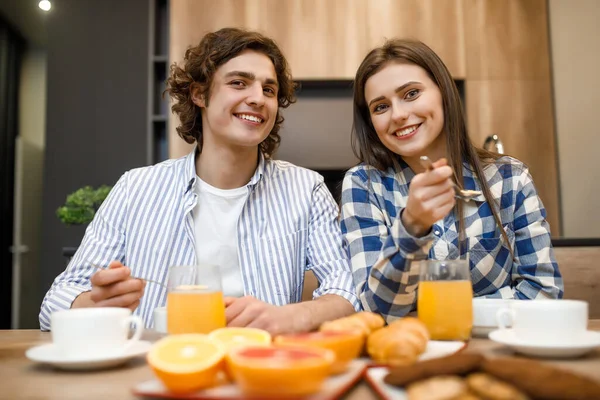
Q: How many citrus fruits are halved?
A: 4